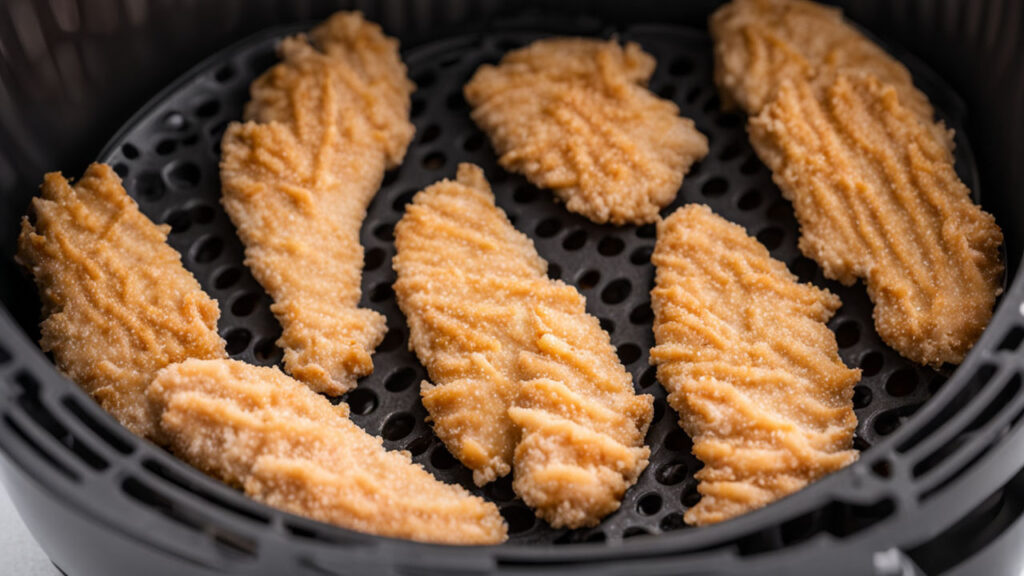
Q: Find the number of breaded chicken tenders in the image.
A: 7